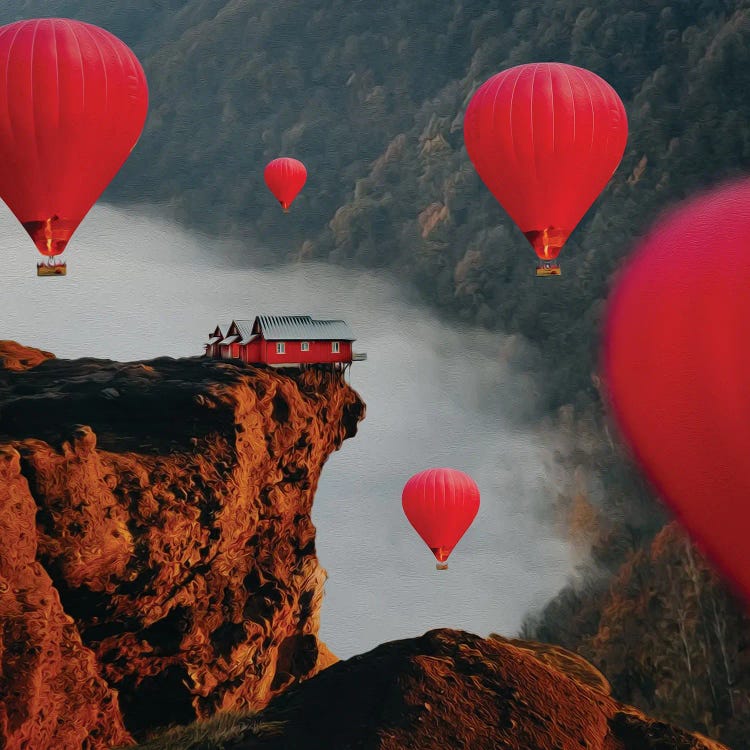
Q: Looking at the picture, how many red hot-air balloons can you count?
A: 5